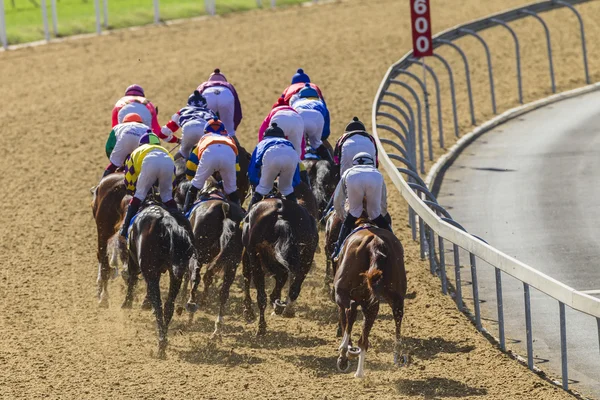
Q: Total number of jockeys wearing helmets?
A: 12